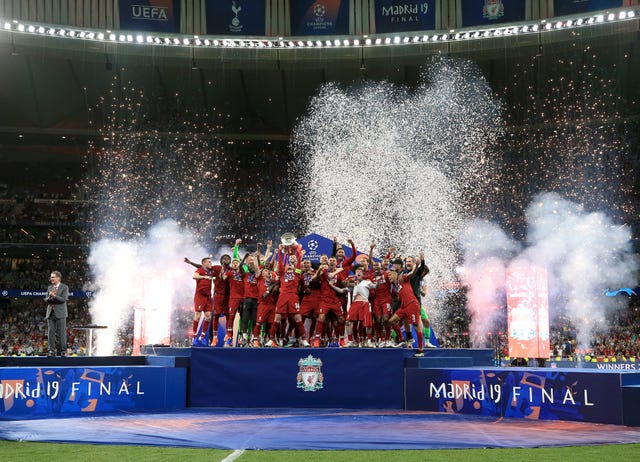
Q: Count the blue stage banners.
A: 3